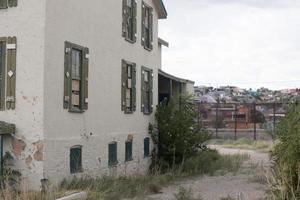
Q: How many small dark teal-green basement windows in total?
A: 4